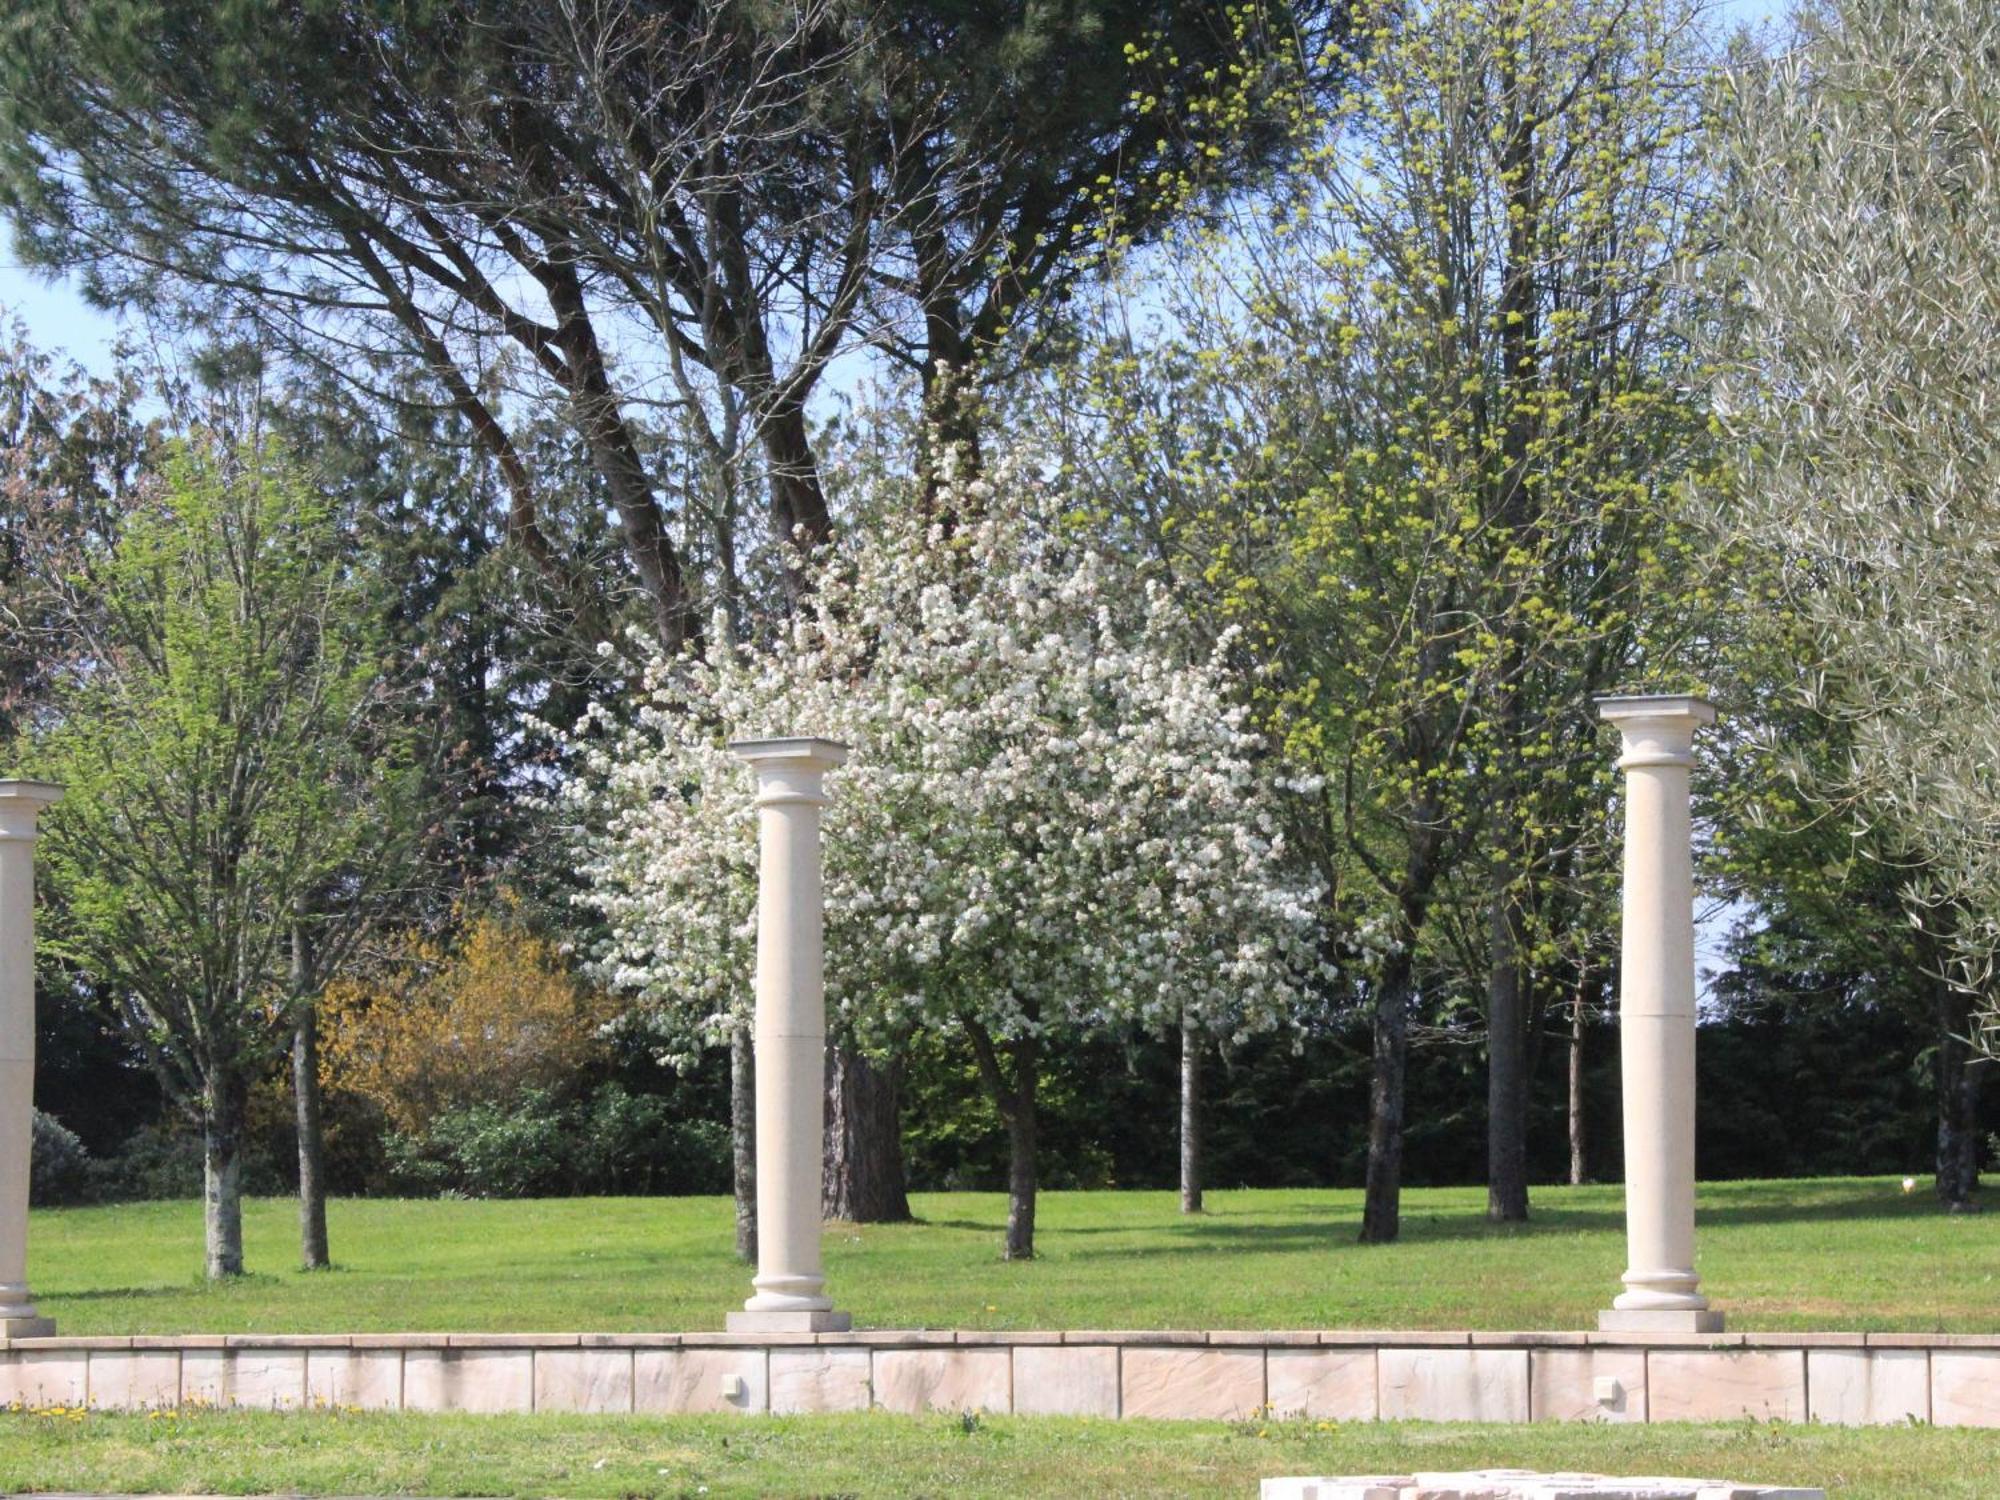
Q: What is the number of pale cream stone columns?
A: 3